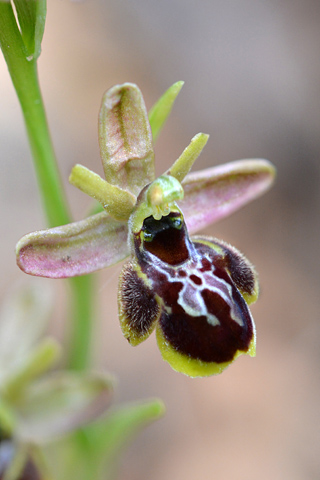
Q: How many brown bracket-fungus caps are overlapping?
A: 0